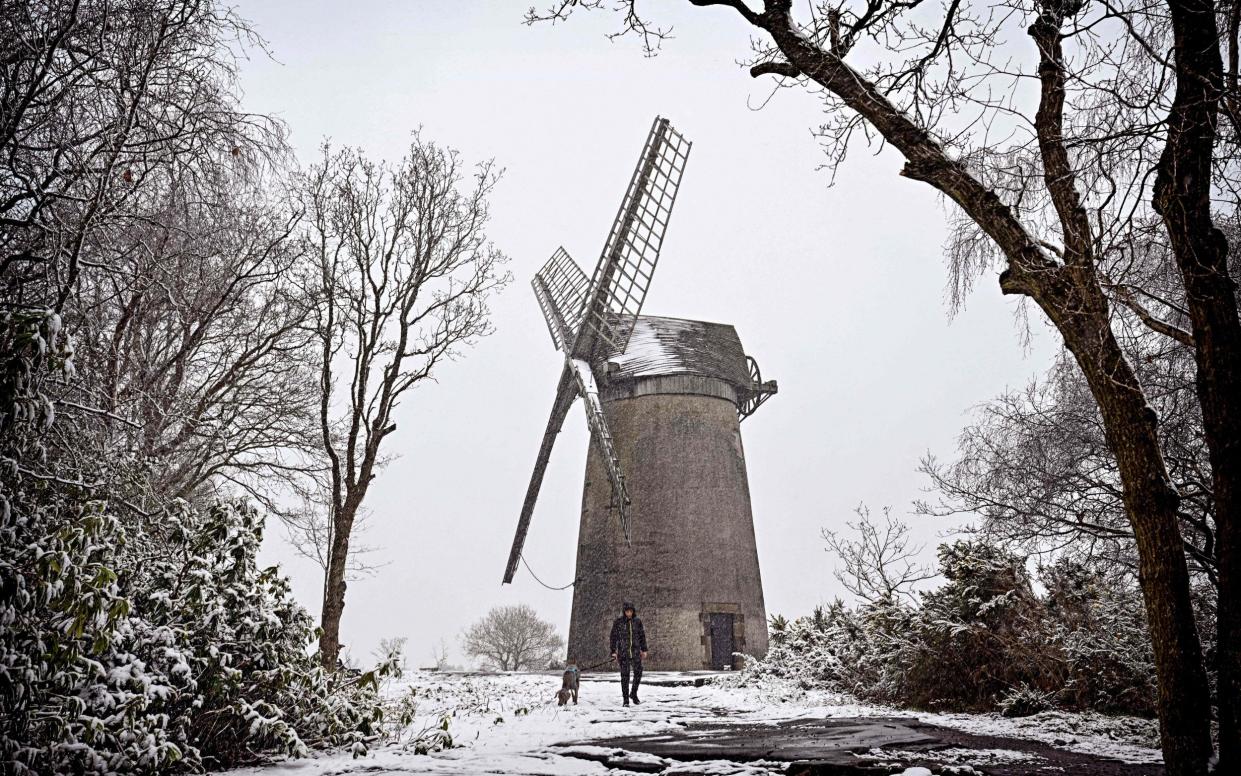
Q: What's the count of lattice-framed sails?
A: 4